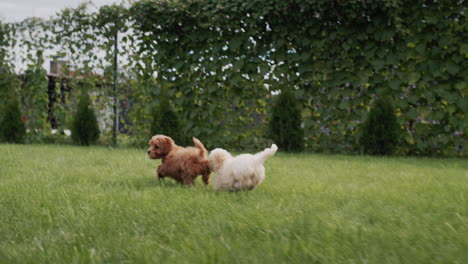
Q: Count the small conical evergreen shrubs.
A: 5